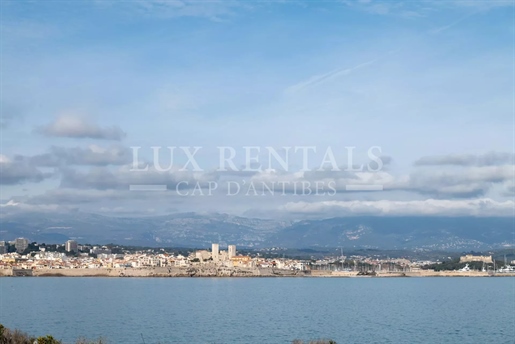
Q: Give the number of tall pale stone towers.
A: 2